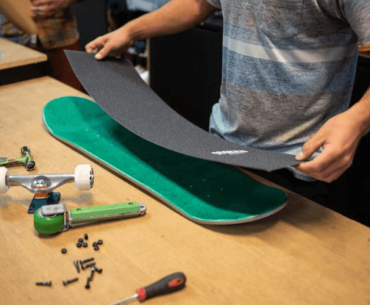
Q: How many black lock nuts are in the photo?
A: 8